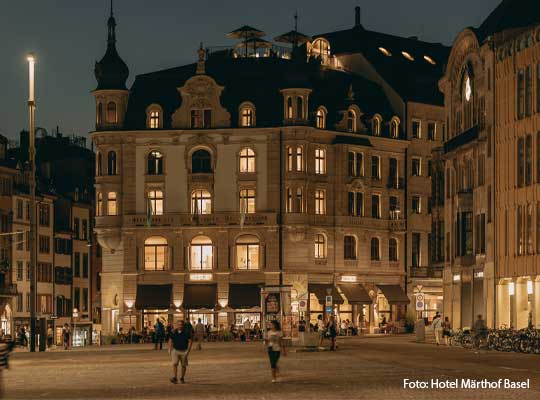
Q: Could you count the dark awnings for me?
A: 6